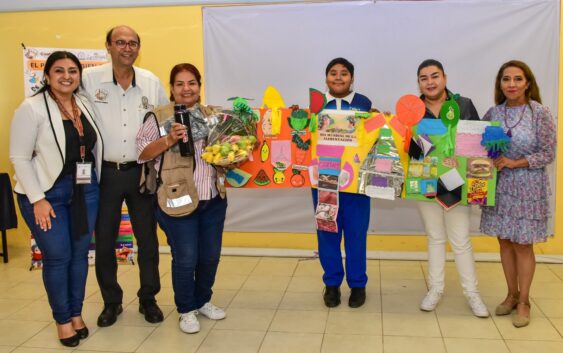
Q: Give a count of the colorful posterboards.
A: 3